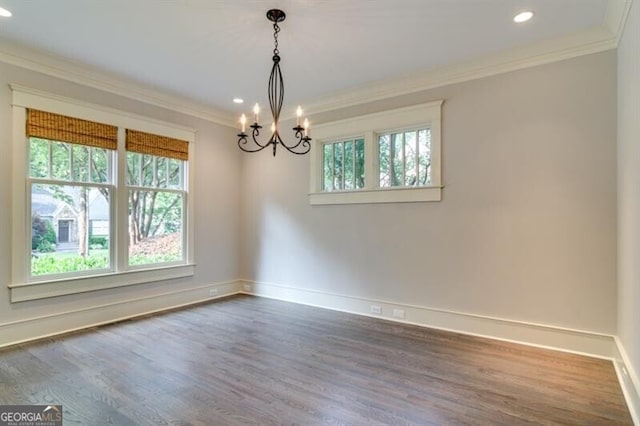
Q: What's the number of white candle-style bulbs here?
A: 5